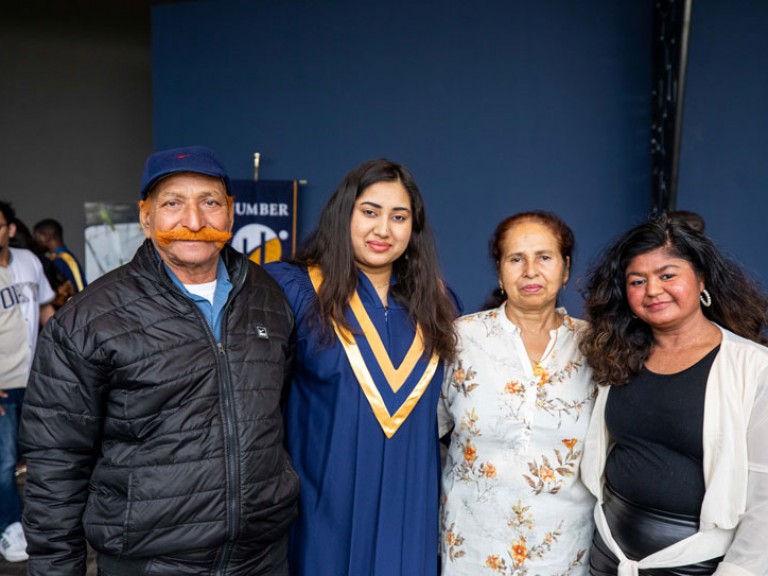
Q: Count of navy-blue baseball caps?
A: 1